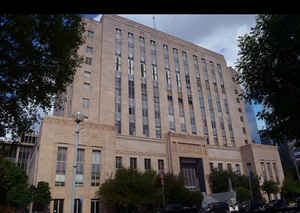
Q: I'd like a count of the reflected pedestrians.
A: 0